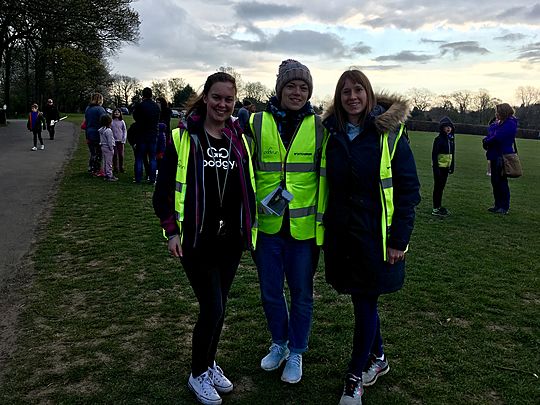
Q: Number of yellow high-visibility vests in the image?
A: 3